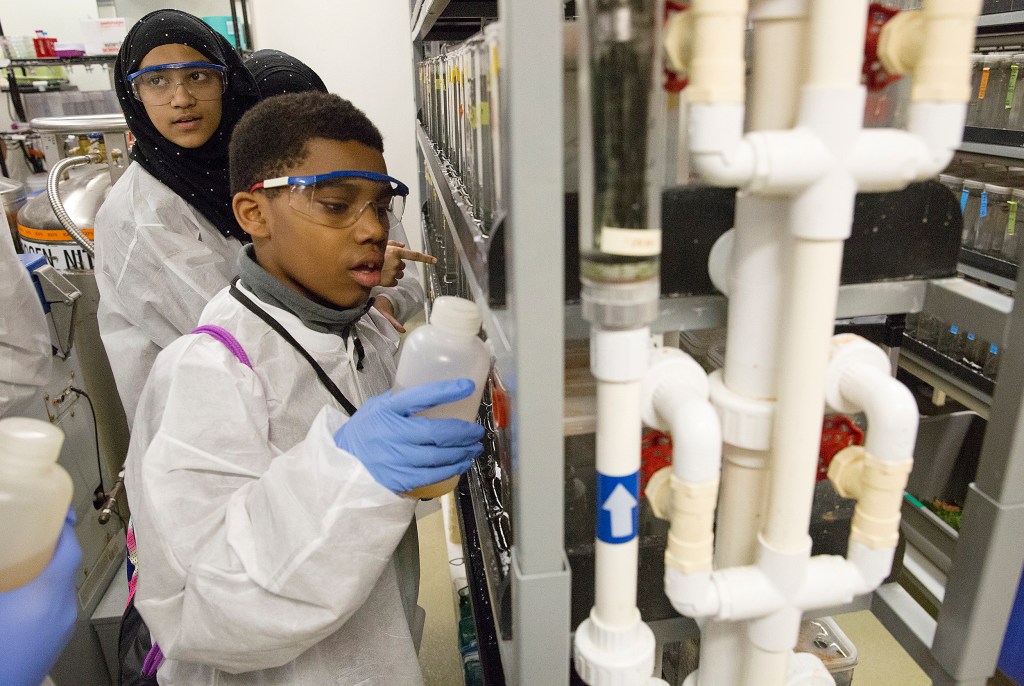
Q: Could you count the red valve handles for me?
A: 4